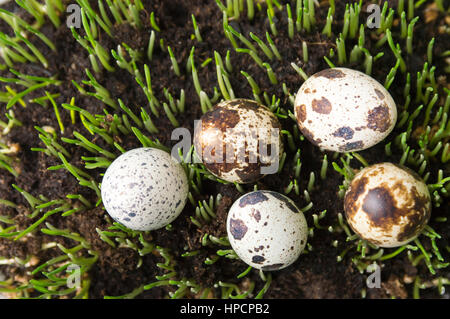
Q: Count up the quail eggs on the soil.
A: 5